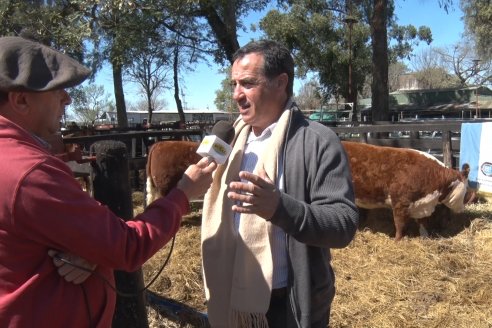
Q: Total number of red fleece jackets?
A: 1